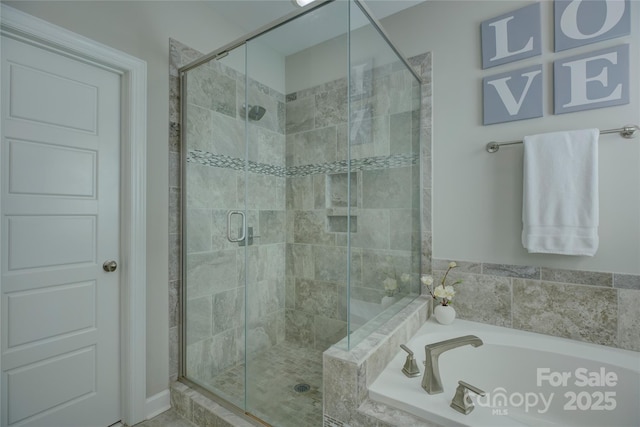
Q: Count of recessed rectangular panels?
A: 5